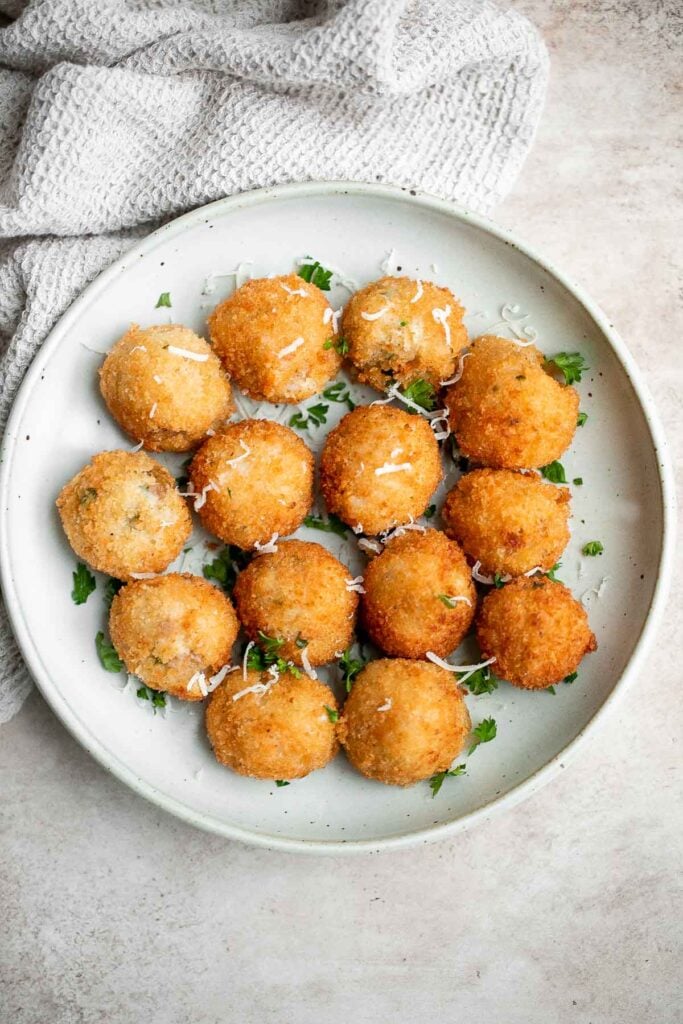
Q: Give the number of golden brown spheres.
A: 14